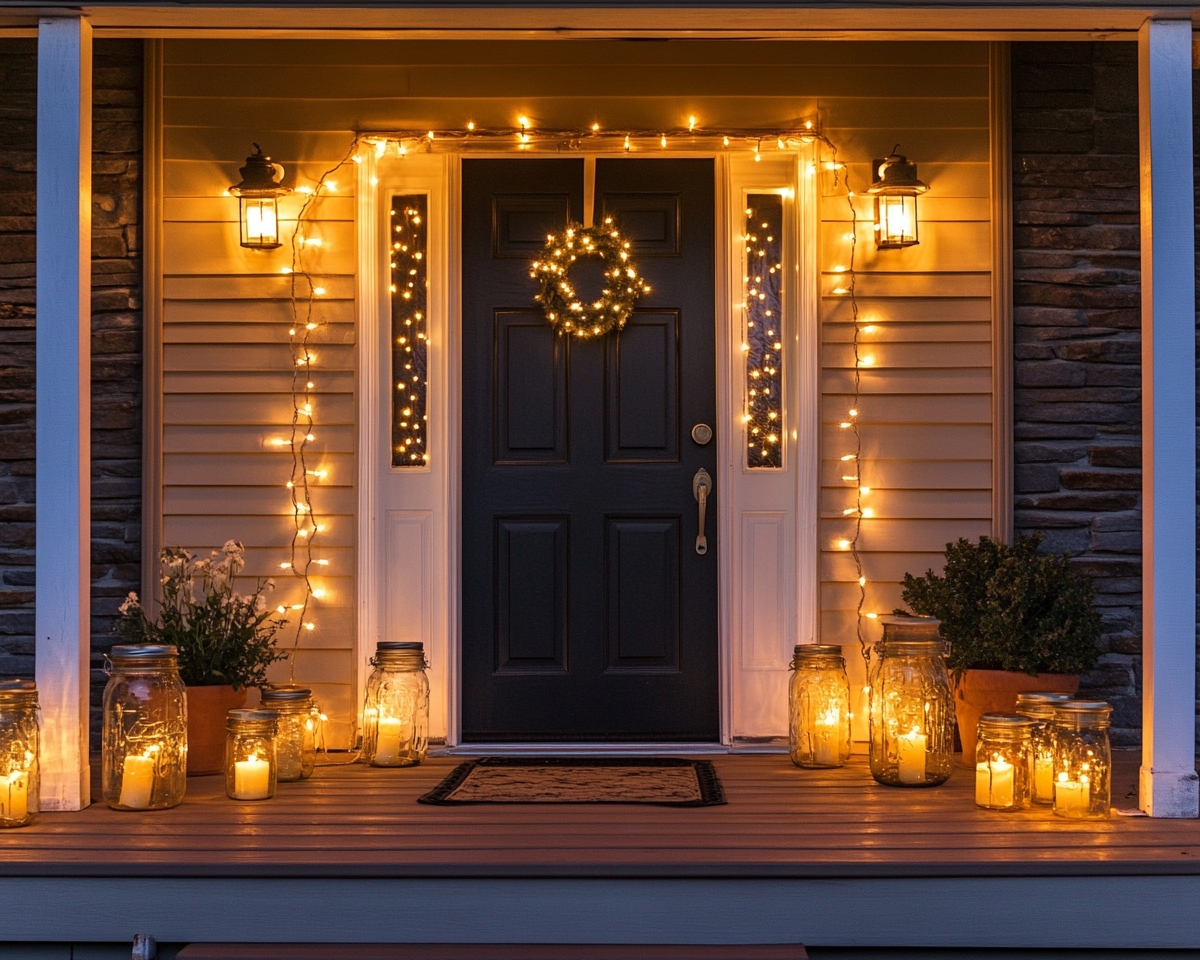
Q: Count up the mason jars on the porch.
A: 10